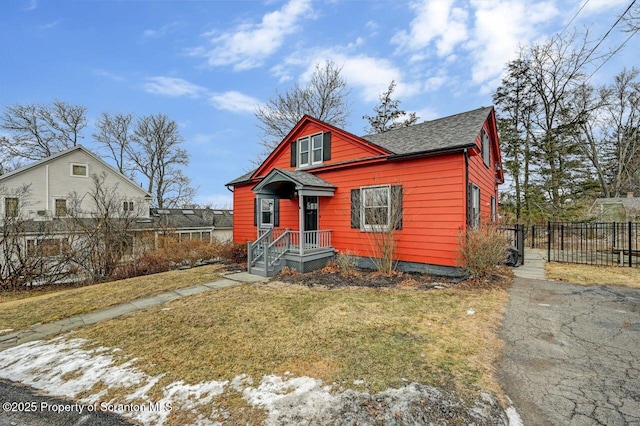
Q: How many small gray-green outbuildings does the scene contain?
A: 1